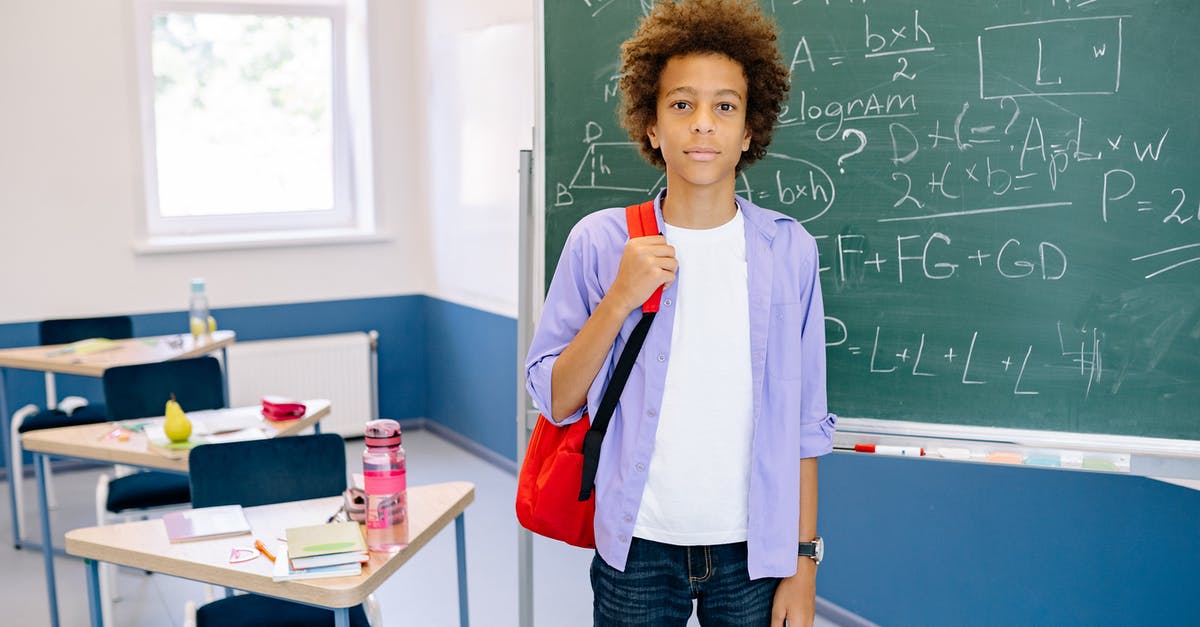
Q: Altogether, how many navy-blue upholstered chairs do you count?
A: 3